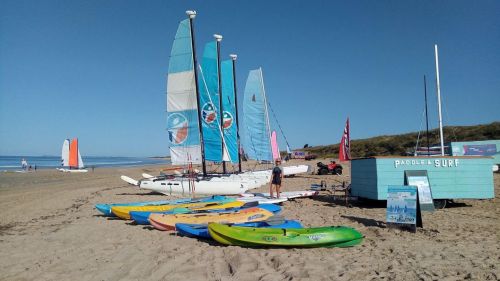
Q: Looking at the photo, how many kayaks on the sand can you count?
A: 6